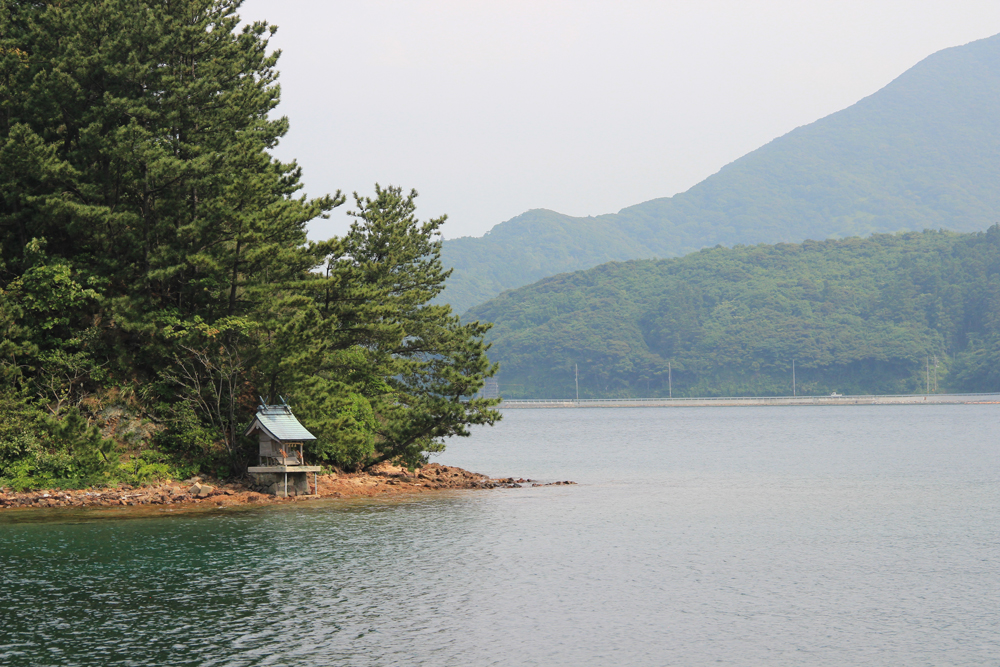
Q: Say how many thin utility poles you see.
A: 5